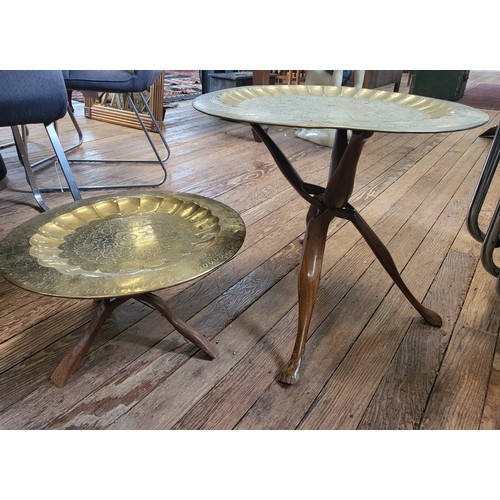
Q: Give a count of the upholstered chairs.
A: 2